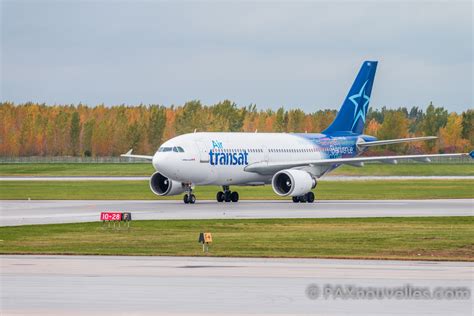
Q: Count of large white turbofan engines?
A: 2